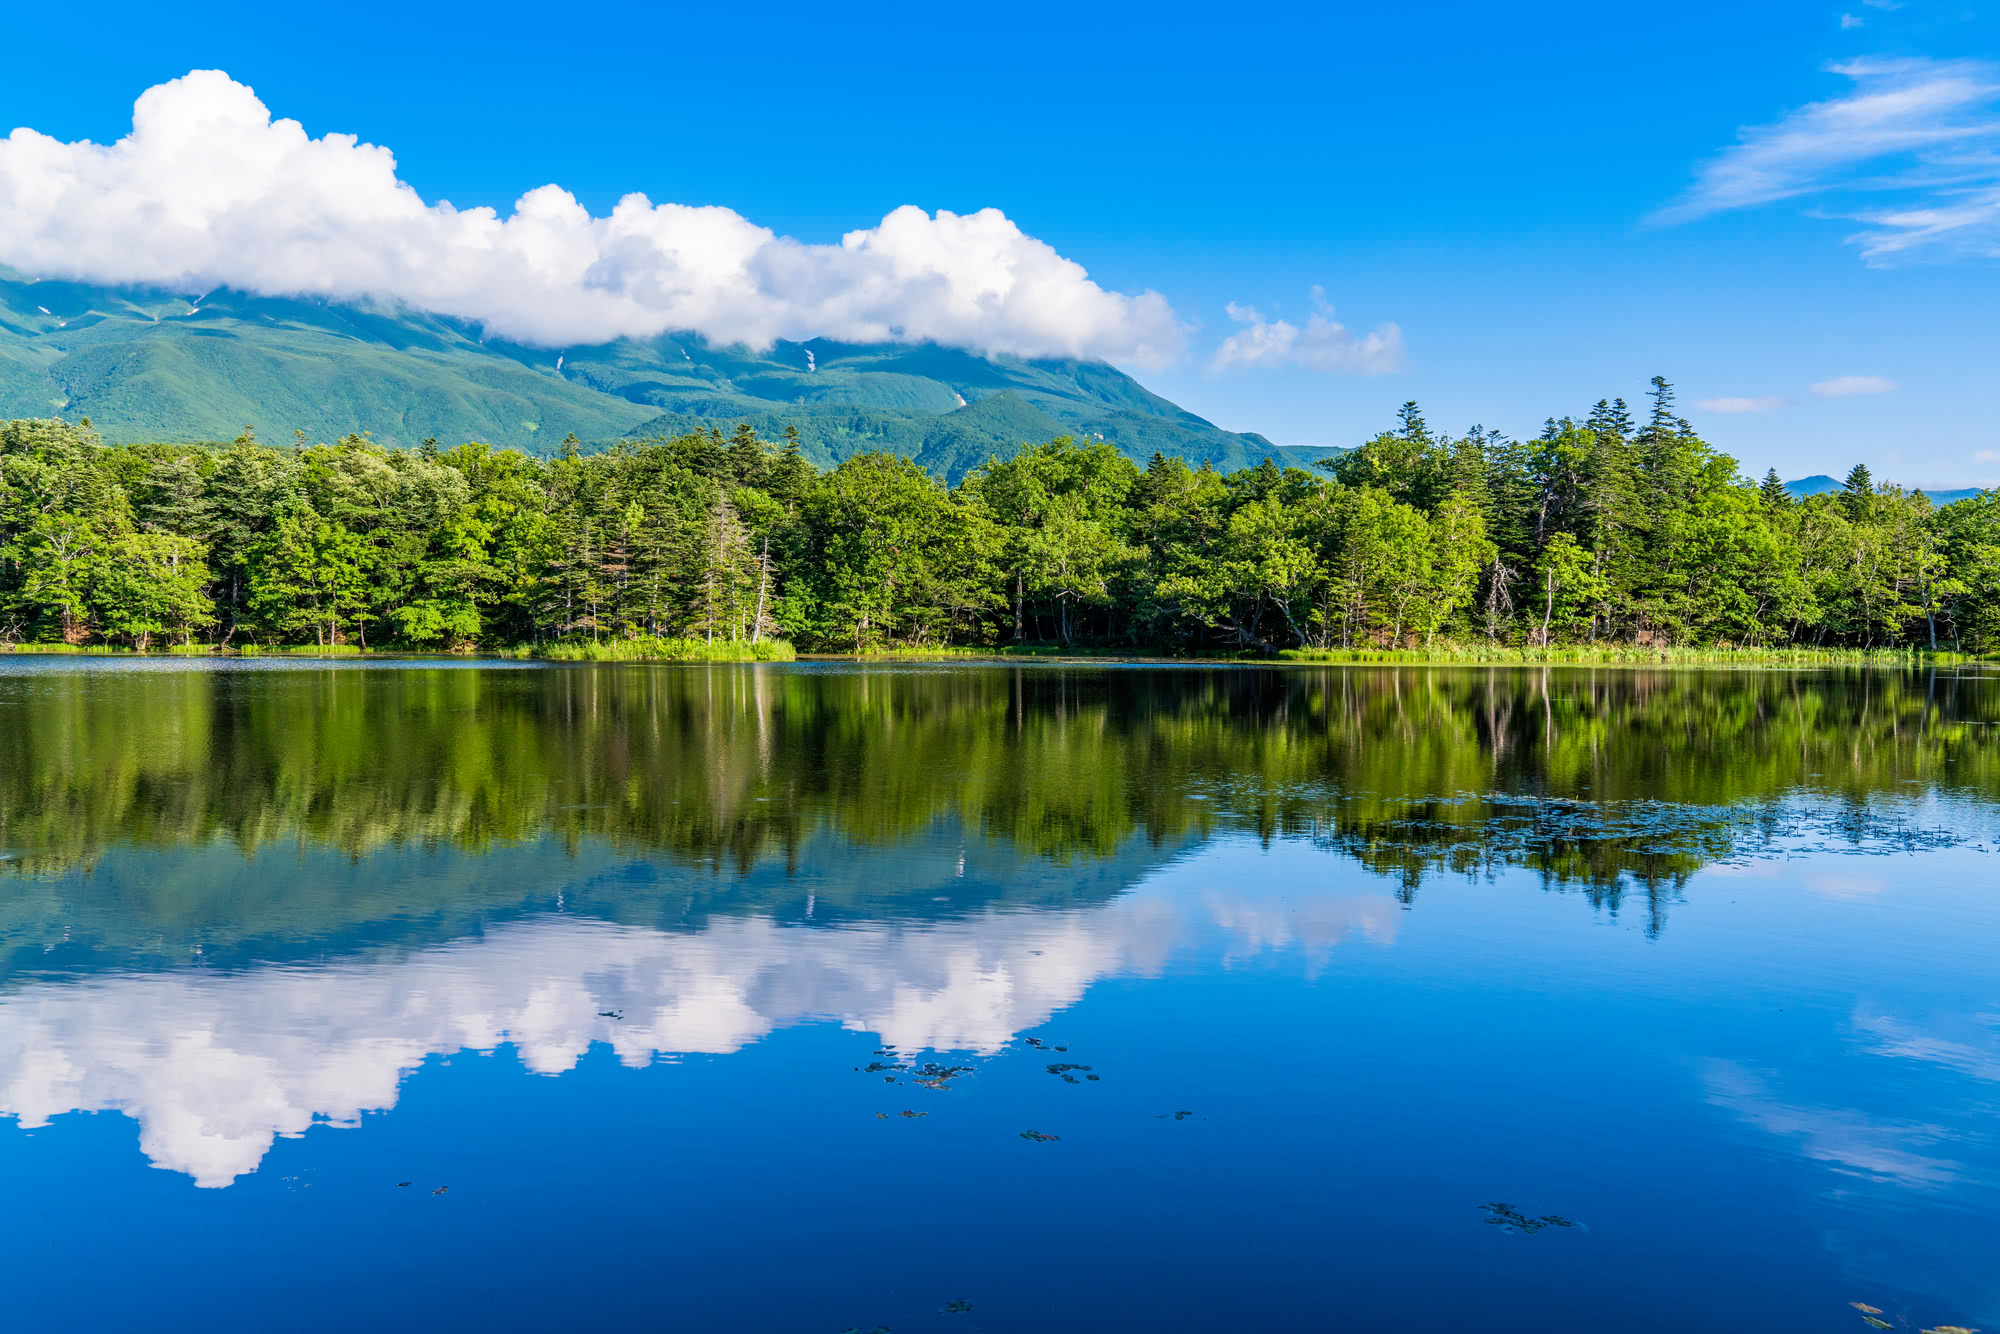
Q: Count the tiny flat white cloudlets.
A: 2